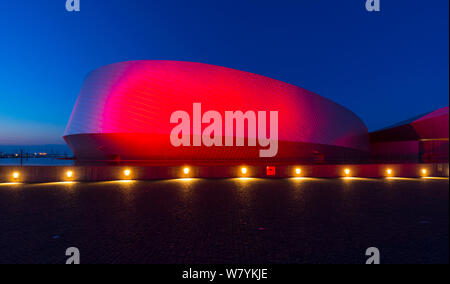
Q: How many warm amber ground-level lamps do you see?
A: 9